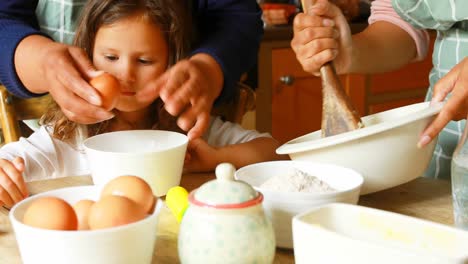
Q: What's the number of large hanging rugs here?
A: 0